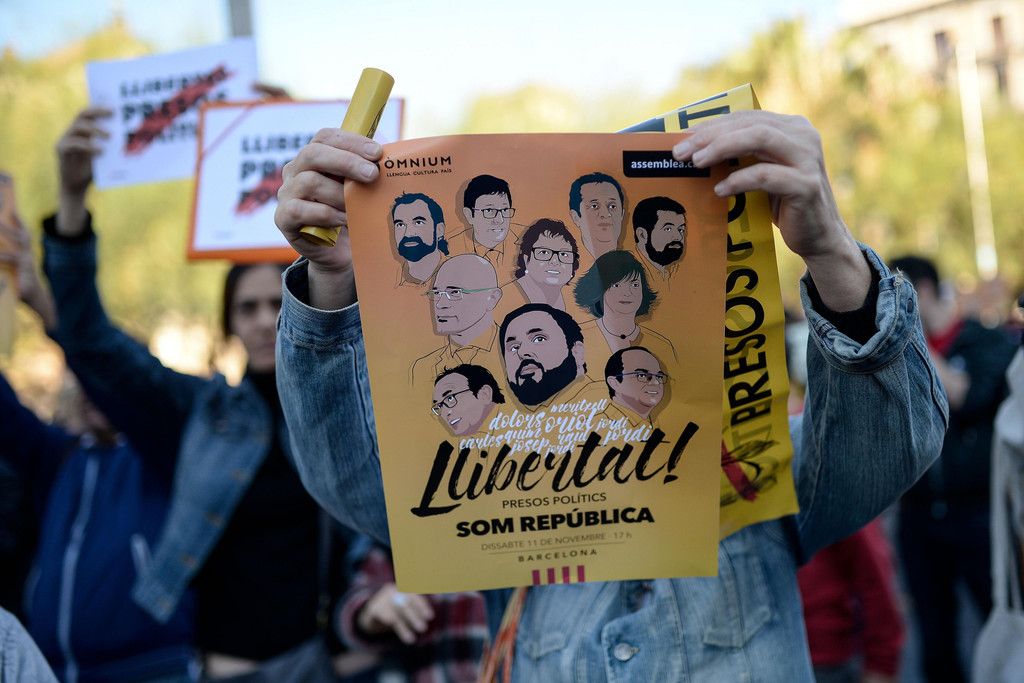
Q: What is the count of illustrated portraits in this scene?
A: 10